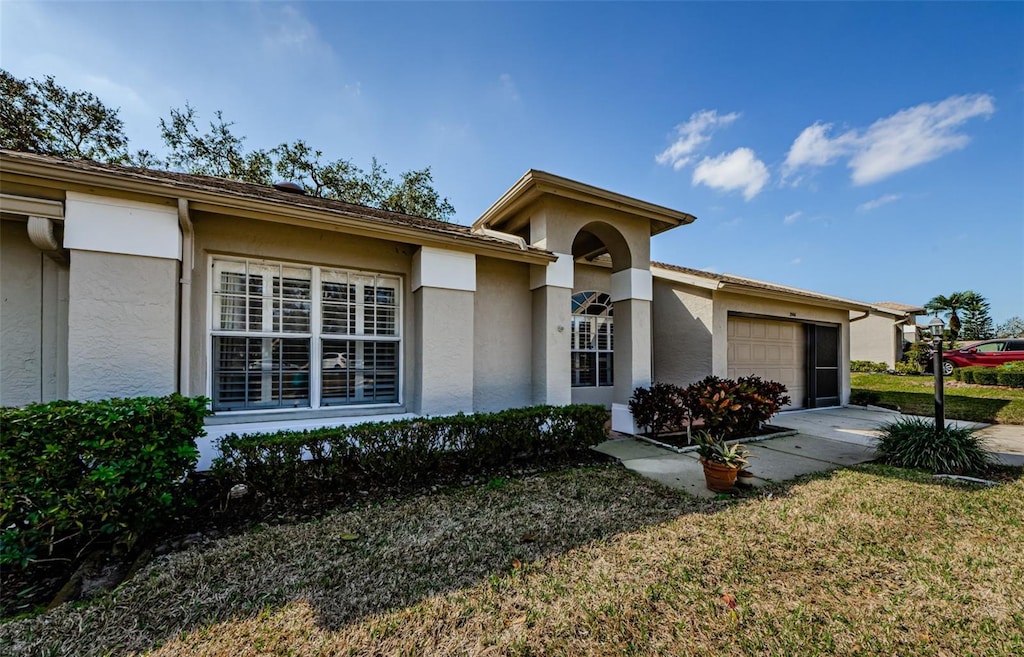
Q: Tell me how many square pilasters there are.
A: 4